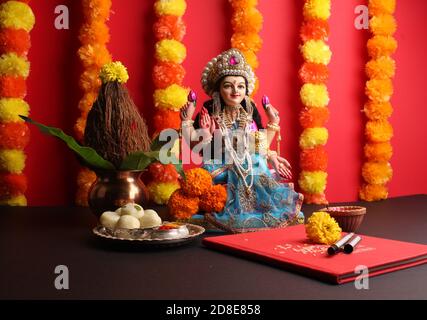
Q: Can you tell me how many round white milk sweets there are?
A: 5